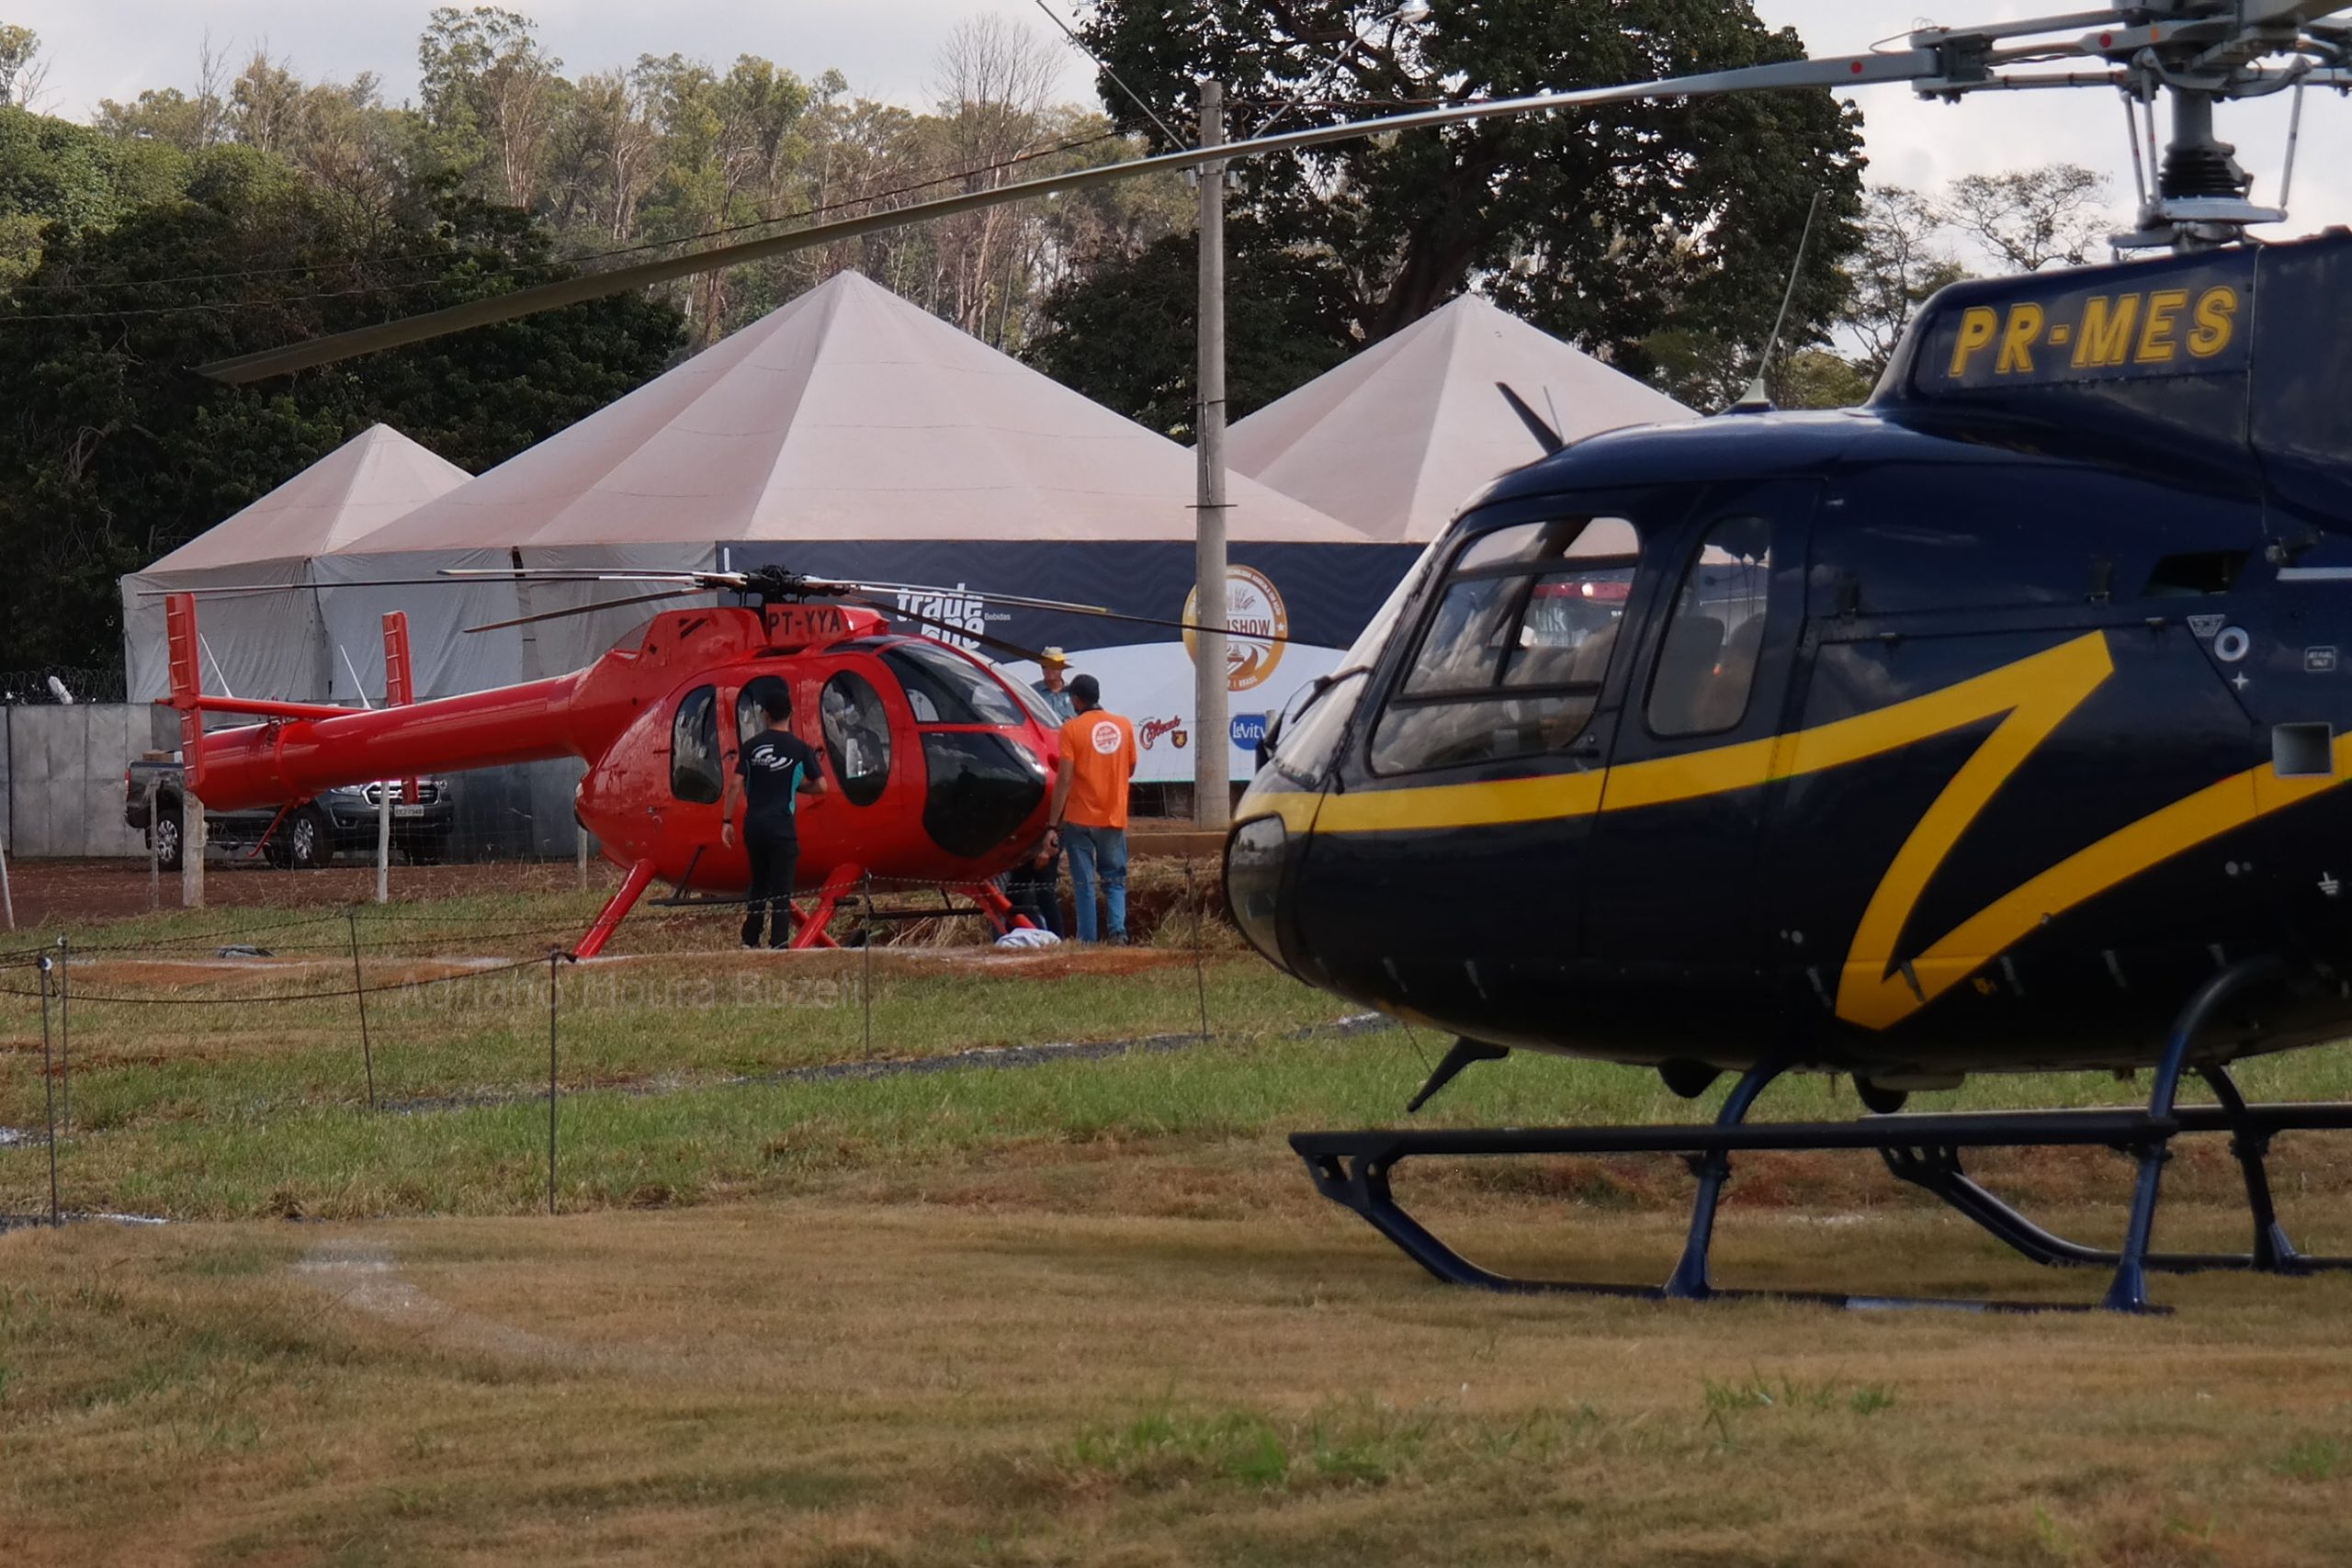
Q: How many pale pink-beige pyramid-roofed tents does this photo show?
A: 3